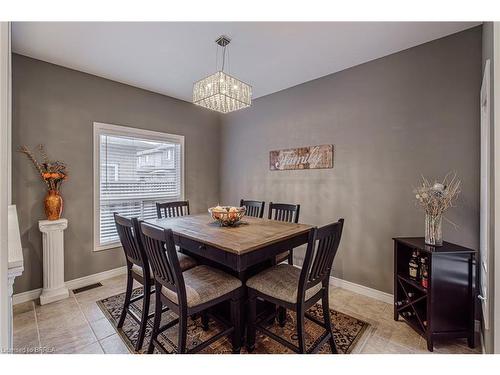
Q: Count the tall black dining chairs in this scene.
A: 6